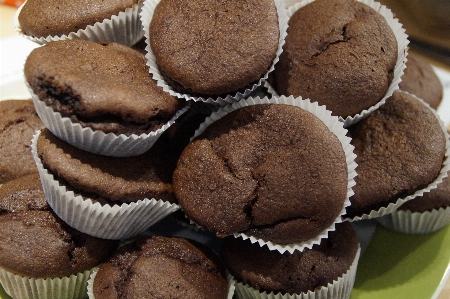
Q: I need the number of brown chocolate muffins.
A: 13